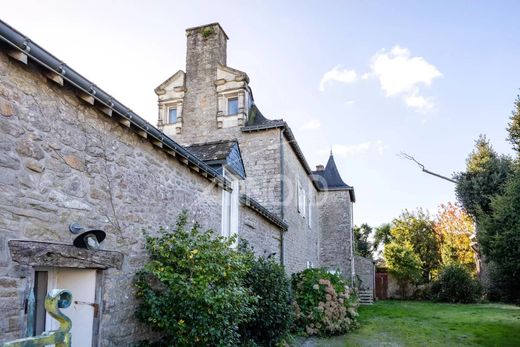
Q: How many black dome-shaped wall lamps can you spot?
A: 1